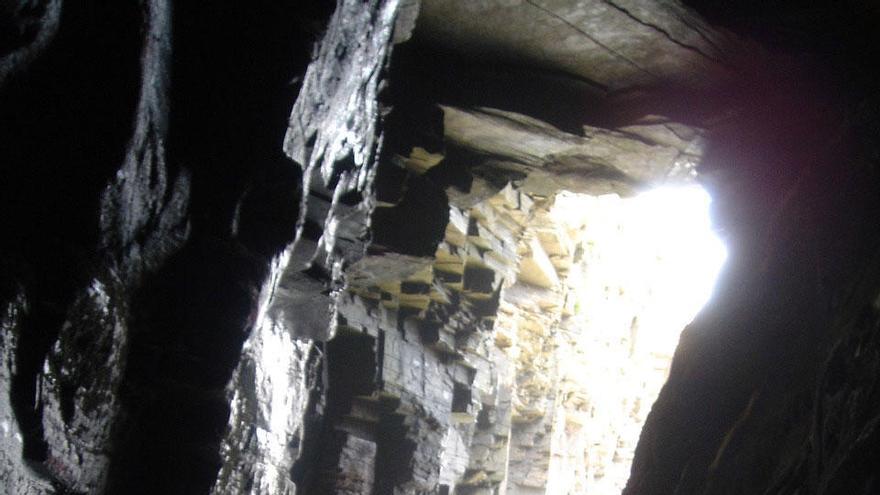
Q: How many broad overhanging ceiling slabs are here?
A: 2